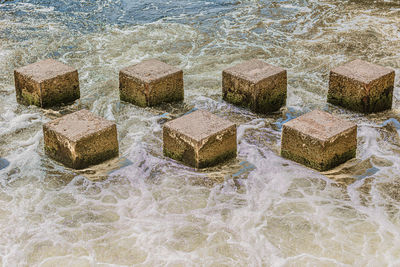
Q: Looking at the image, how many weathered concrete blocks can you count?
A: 7